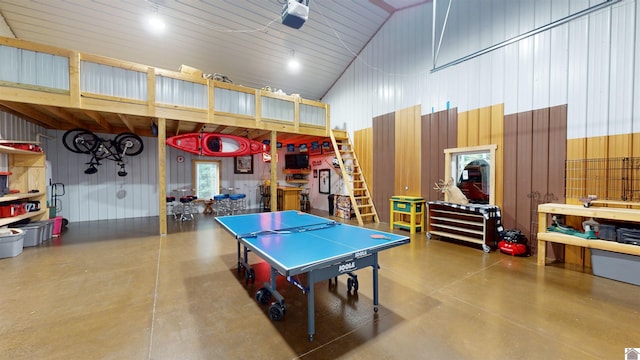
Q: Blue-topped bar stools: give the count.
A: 4